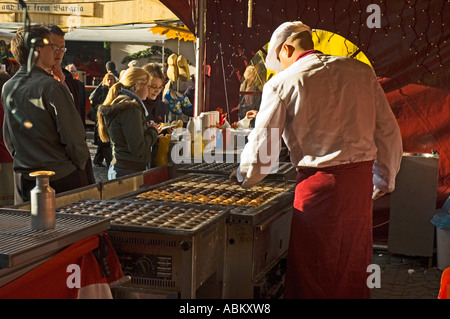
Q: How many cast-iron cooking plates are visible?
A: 3